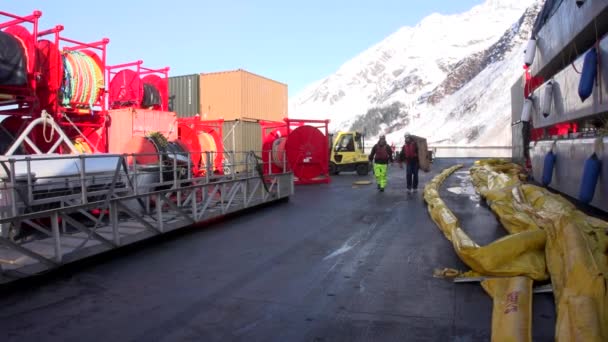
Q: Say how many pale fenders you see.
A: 3